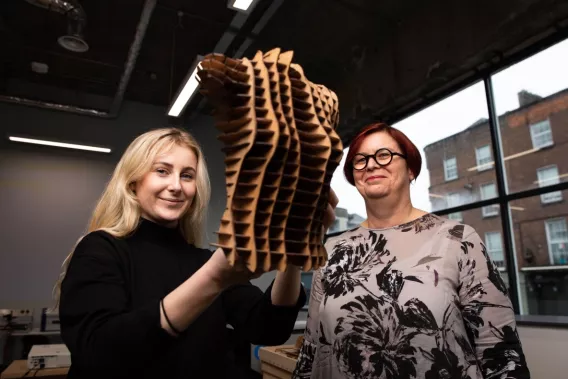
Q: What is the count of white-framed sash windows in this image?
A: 8